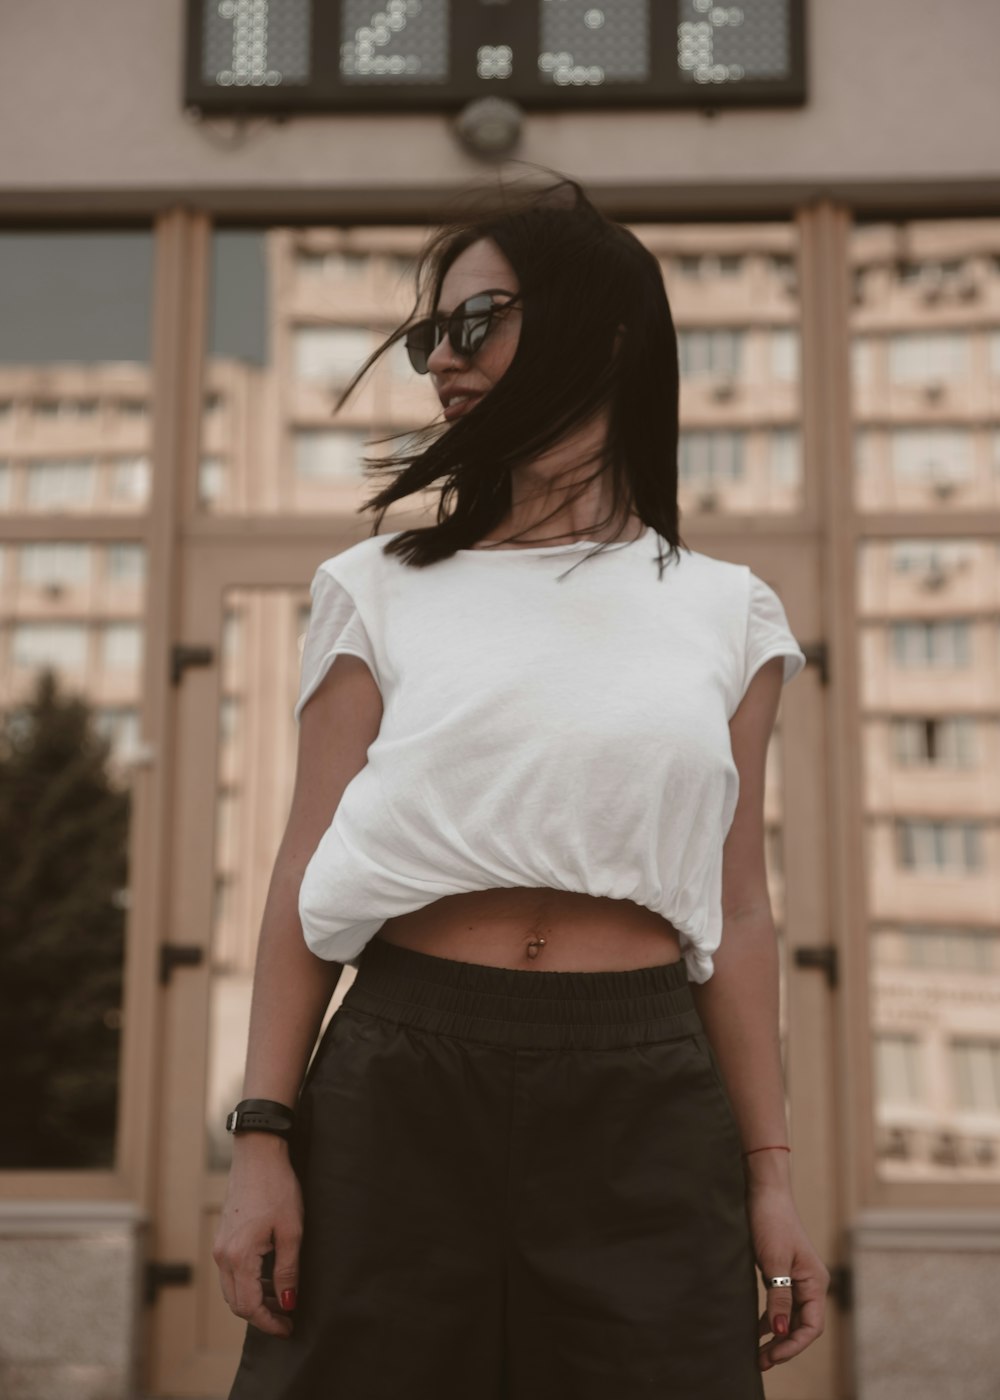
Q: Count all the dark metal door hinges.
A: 6